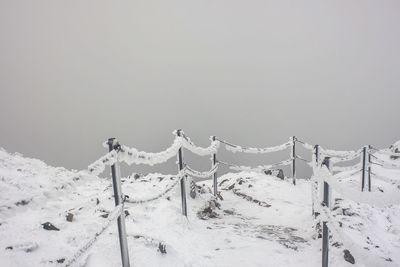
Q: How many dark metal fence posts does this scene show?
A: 8